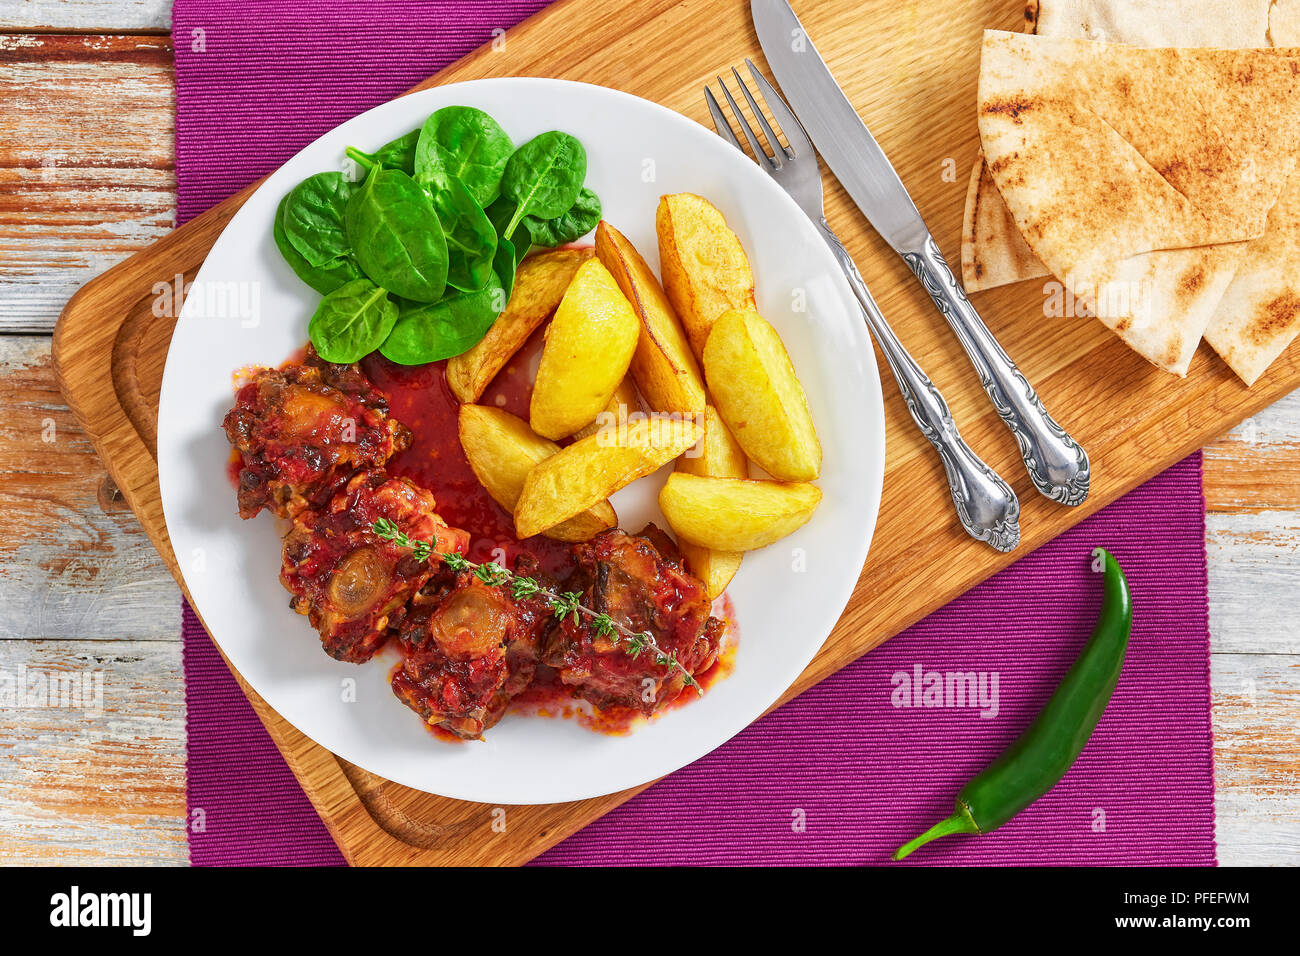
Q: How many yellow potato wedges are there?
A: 10